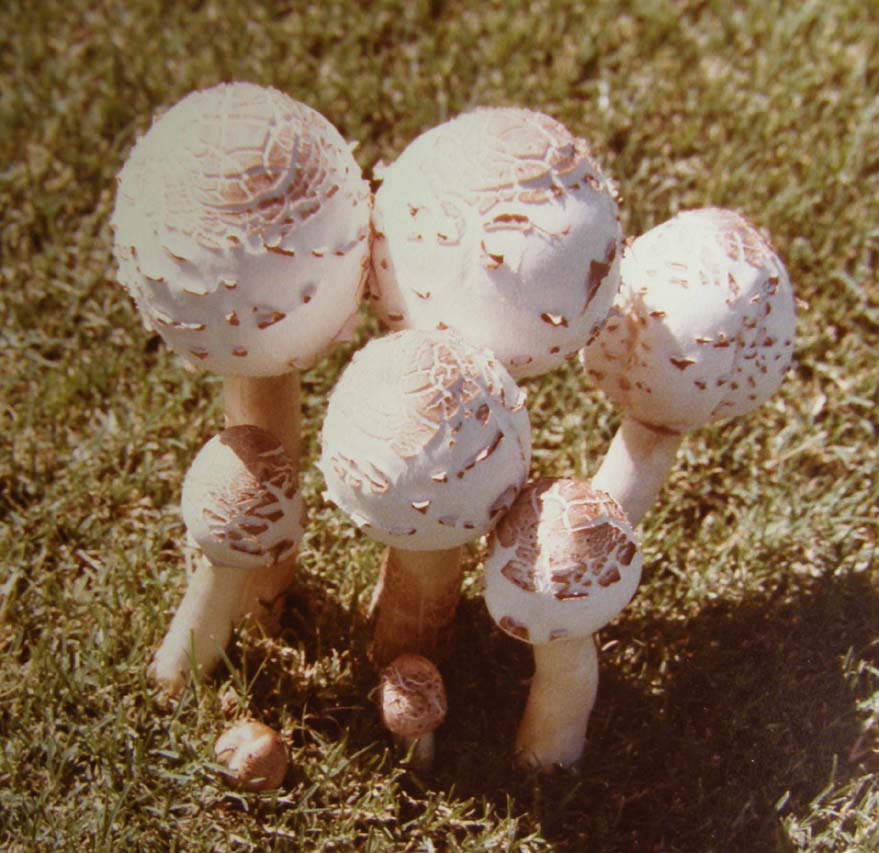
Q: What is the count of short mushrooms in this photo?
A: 2